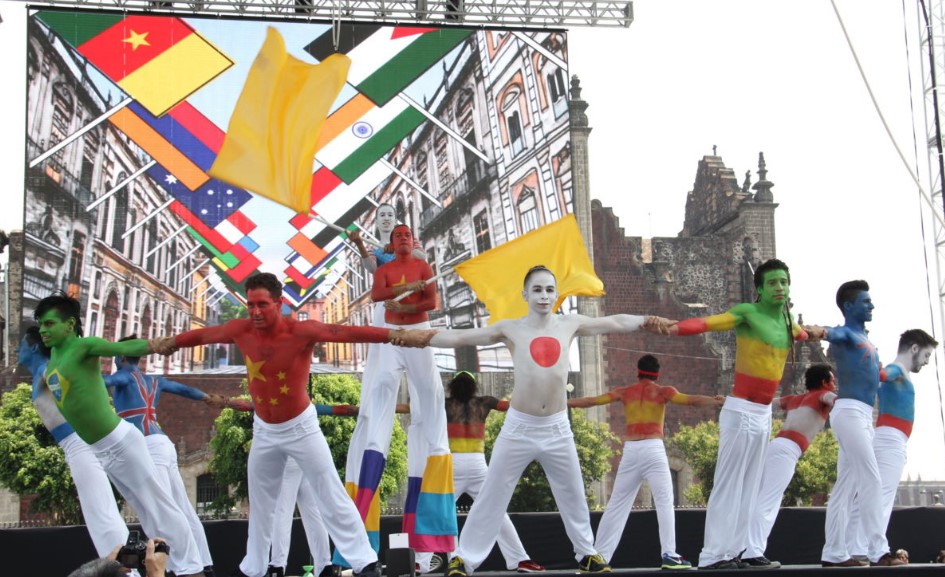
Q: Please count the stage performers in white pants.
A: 14